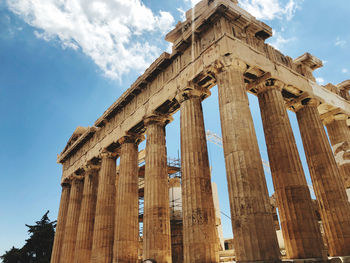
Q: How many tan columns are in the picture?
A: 11